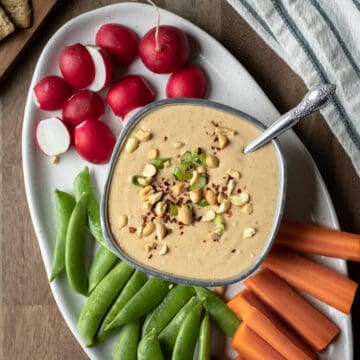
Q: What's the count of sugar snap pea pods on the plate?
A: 14